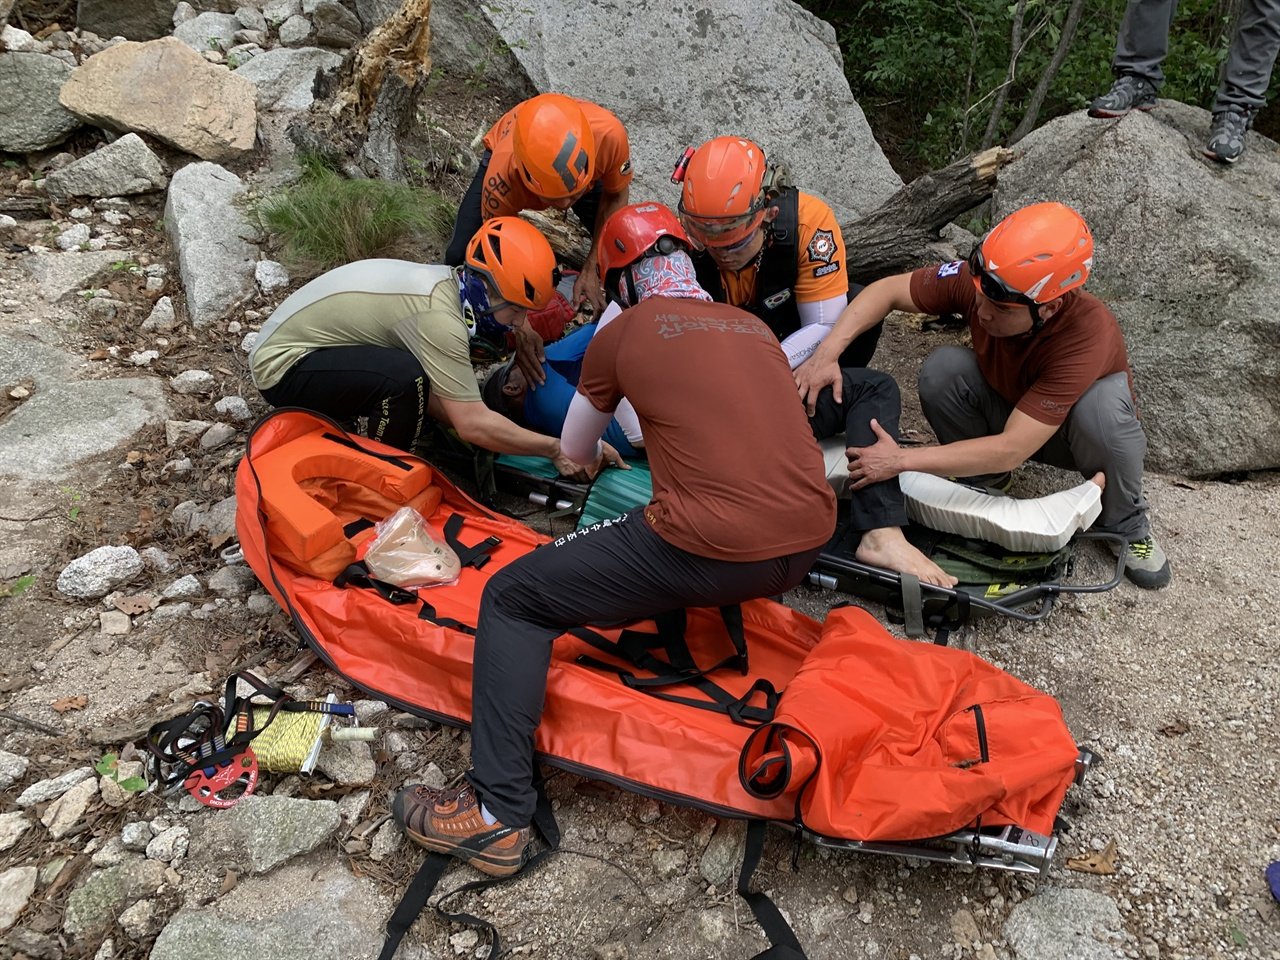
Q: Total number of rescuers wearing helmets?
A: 5